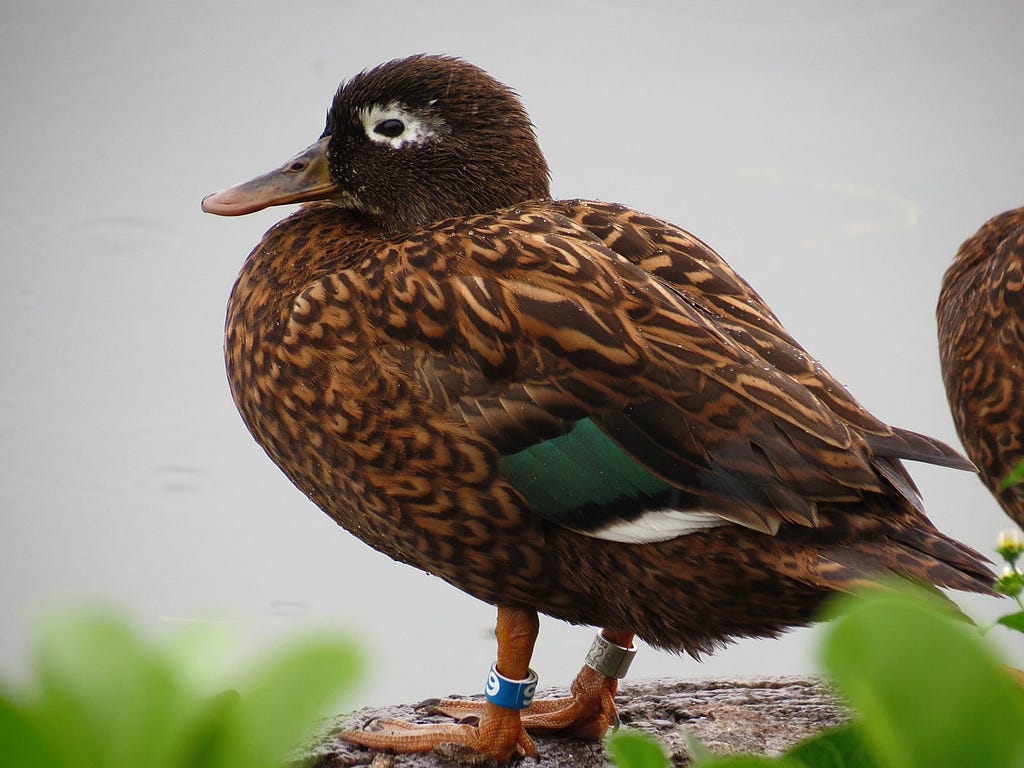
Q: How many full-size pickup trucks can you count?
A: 0